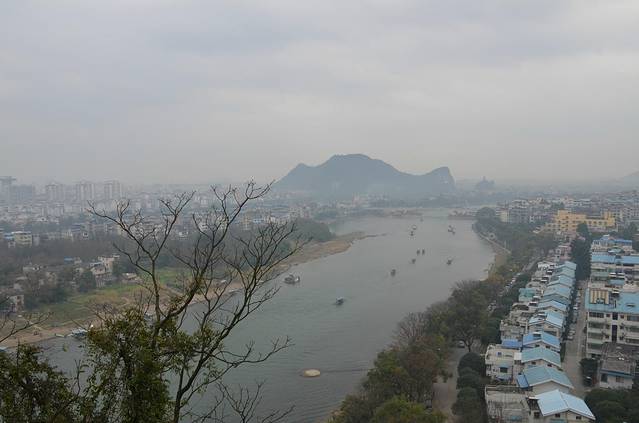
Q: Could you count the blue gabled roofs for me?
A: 11